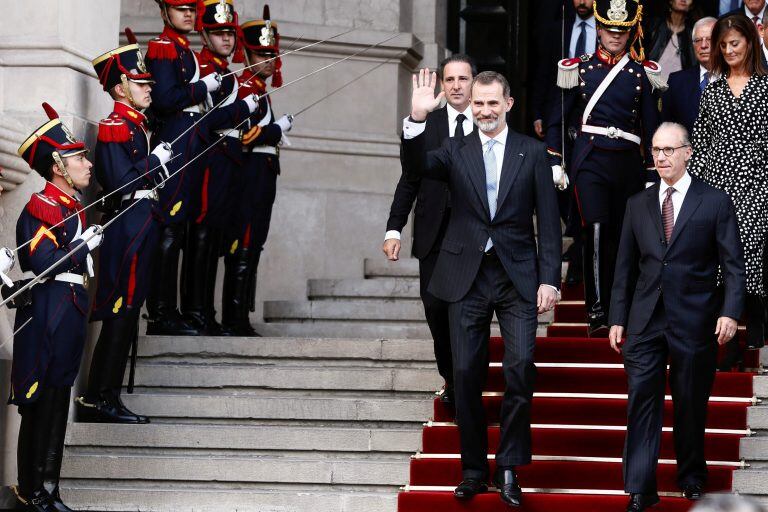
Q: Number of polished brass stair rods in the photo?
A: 7